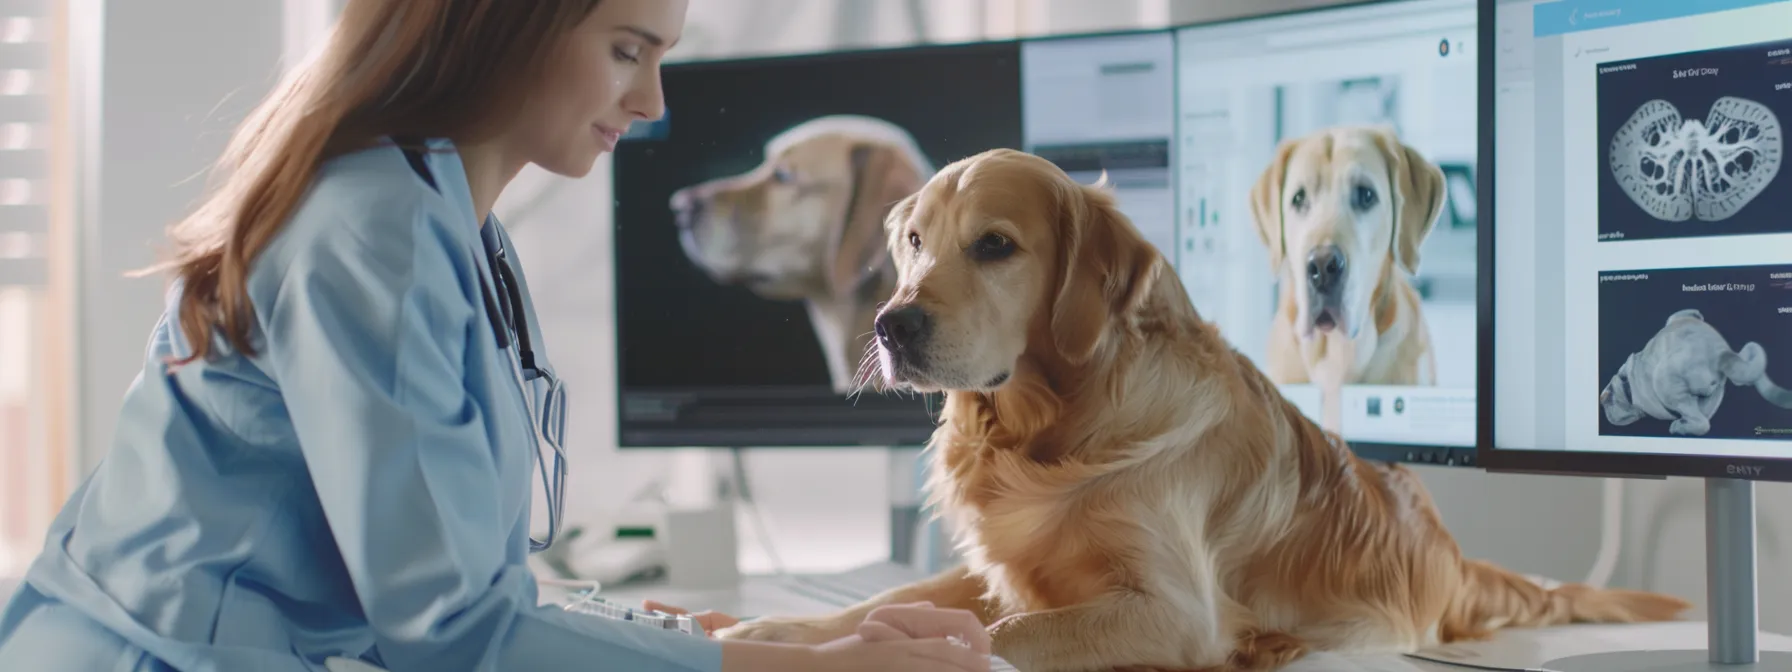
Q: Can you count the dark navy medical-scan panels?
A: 2